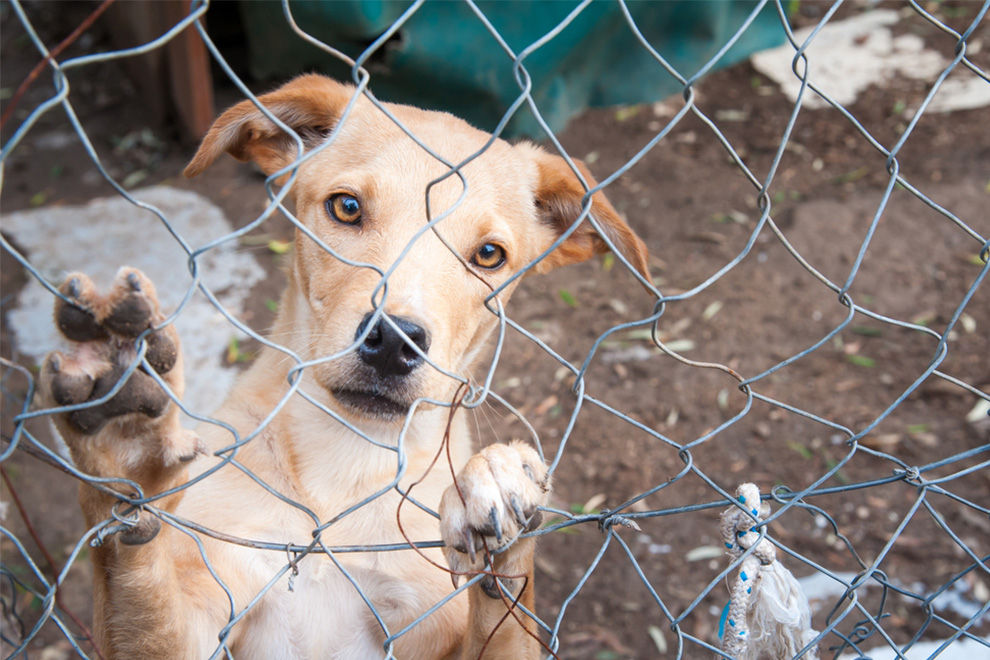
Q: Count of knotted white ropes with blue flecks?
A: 1